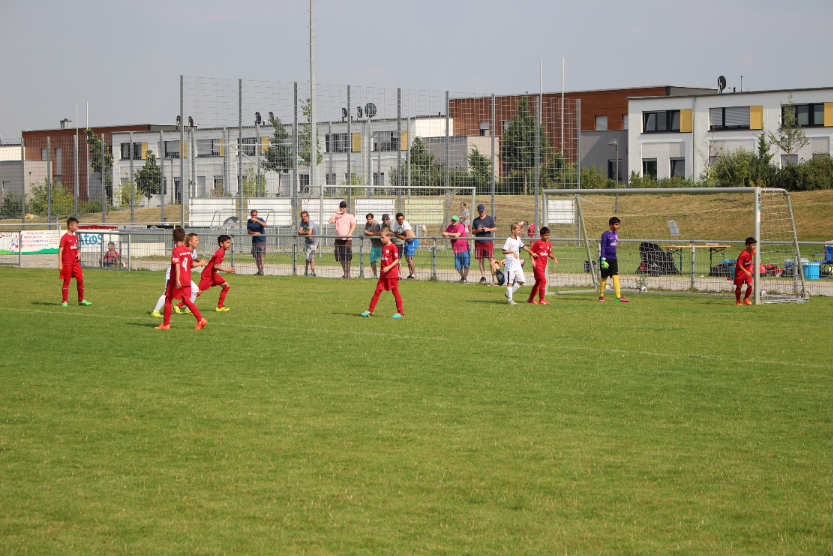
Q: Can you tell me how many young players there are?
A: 9